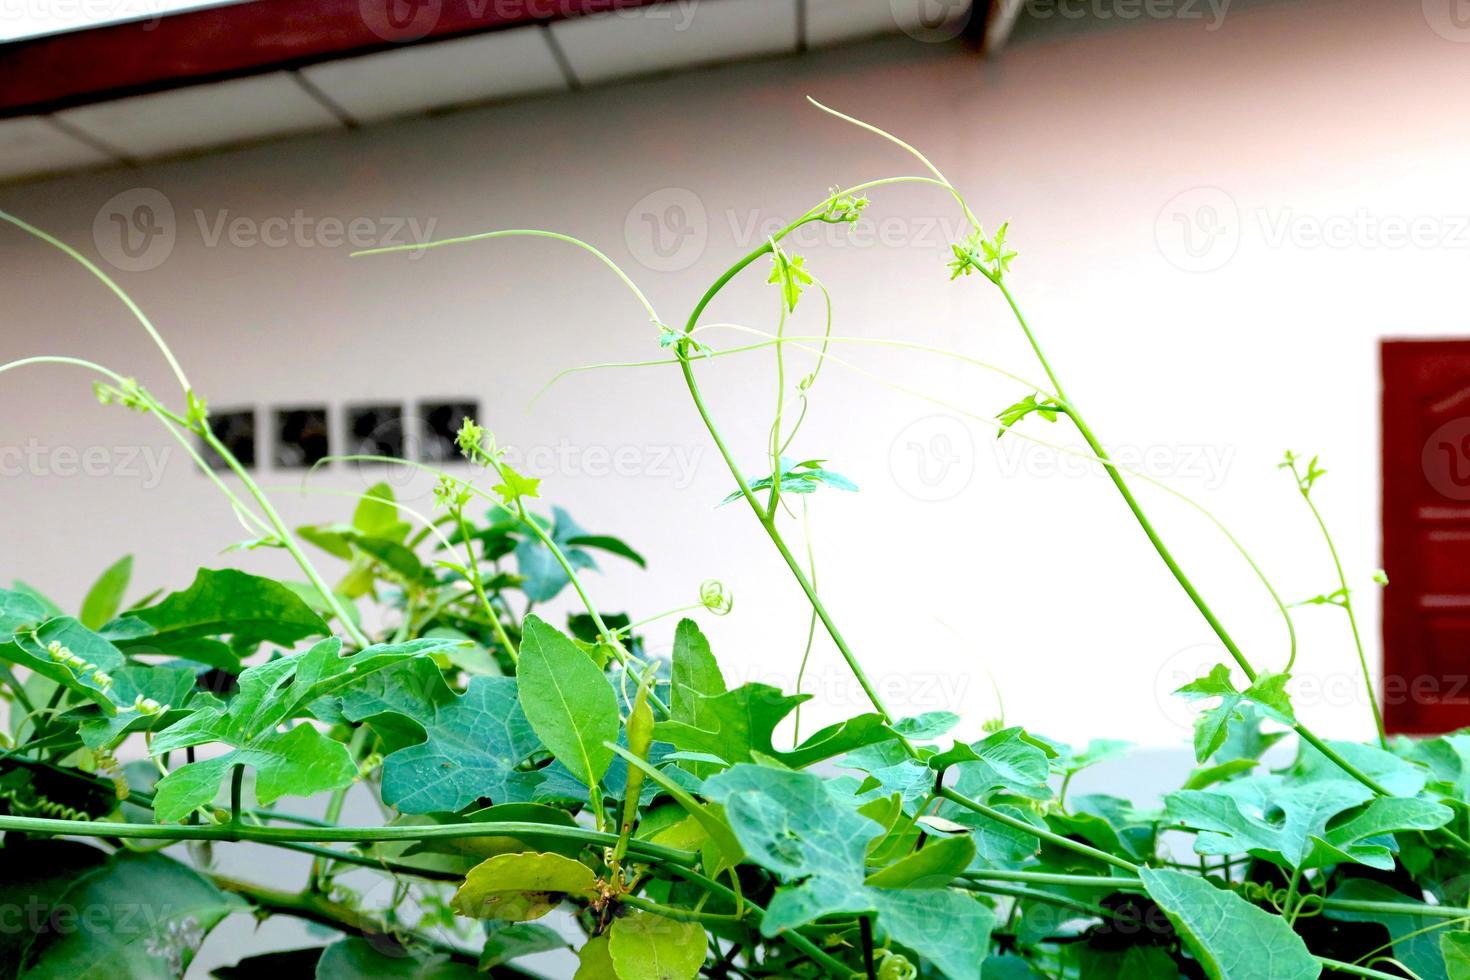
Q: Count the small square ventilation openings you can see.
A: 4